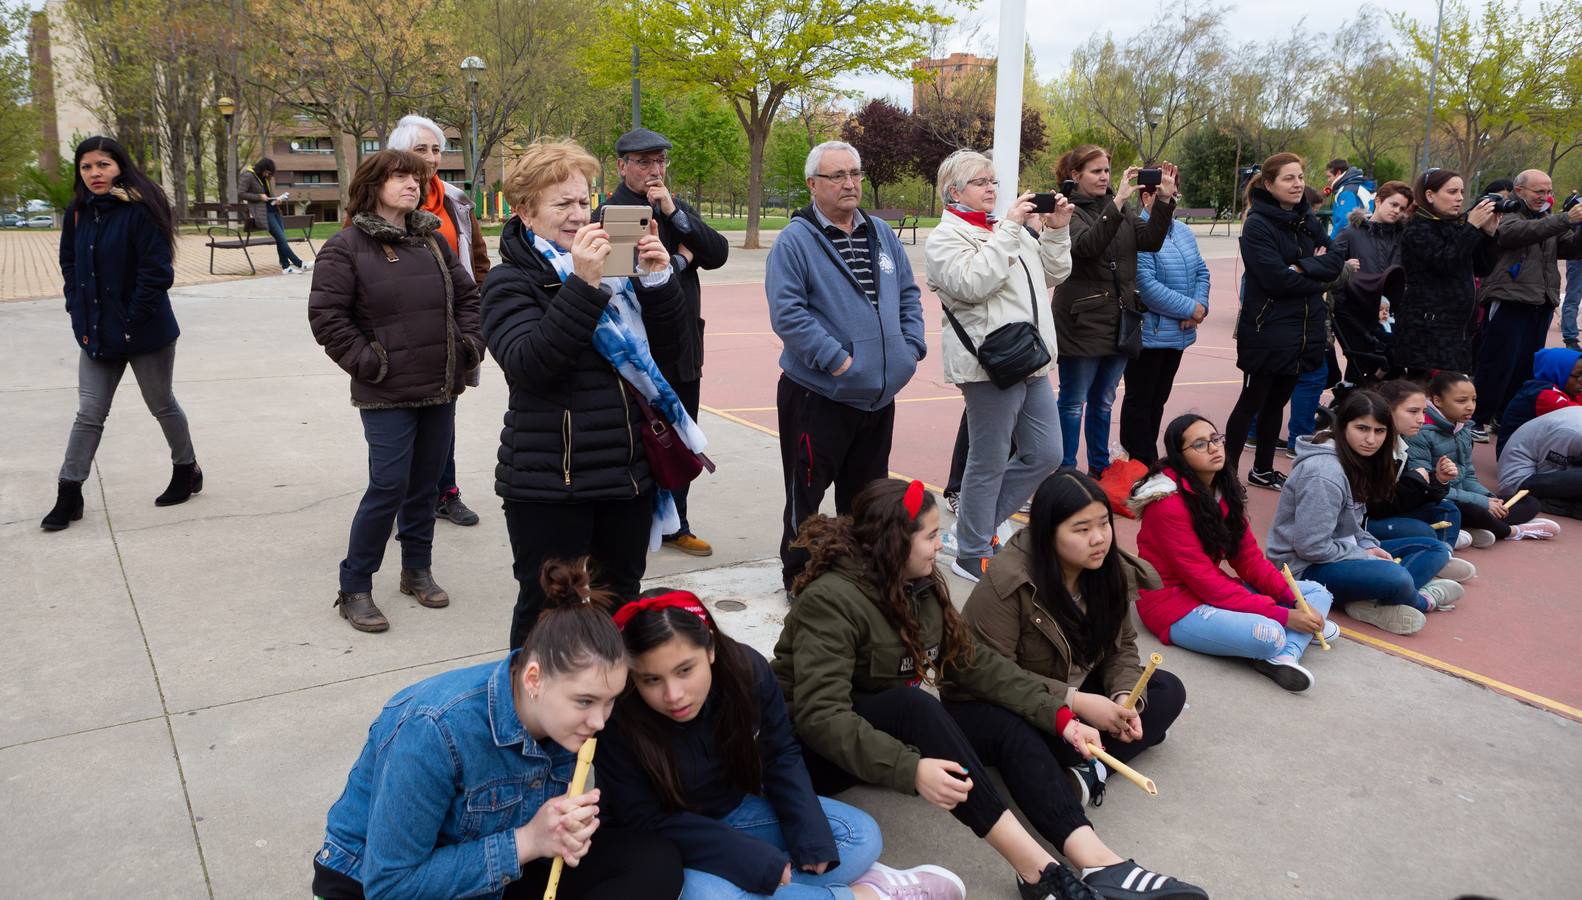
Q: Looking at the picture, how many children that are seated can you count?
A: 10